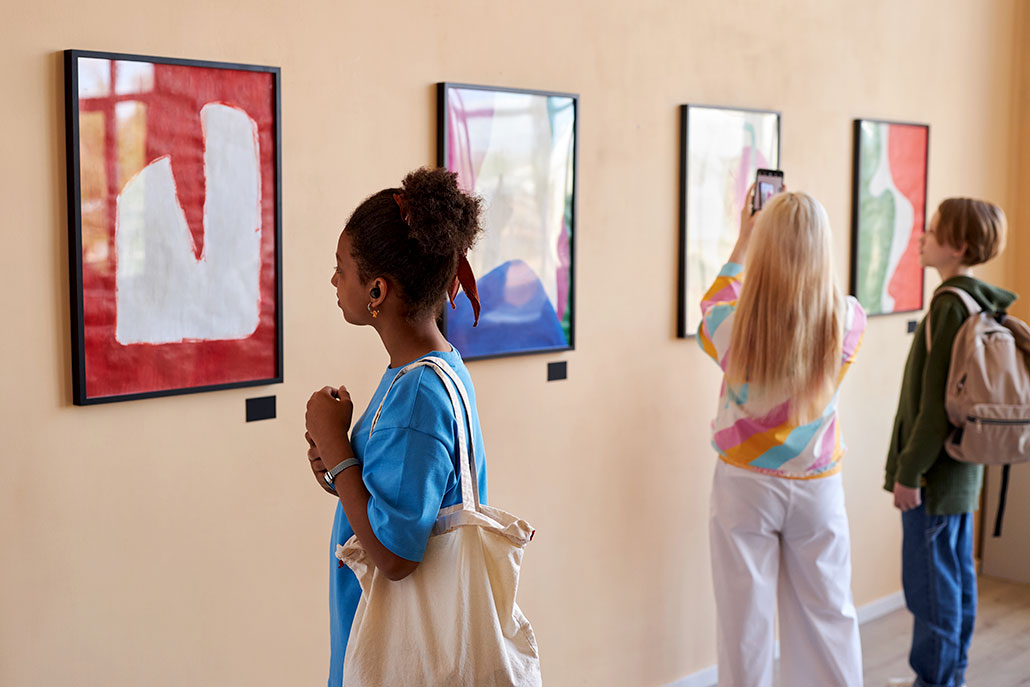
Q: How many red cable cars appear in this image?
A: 0